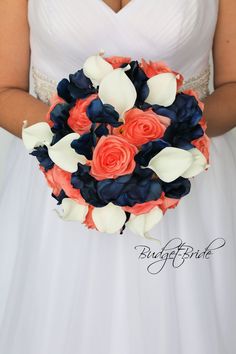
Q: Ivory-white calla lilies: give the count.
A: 10